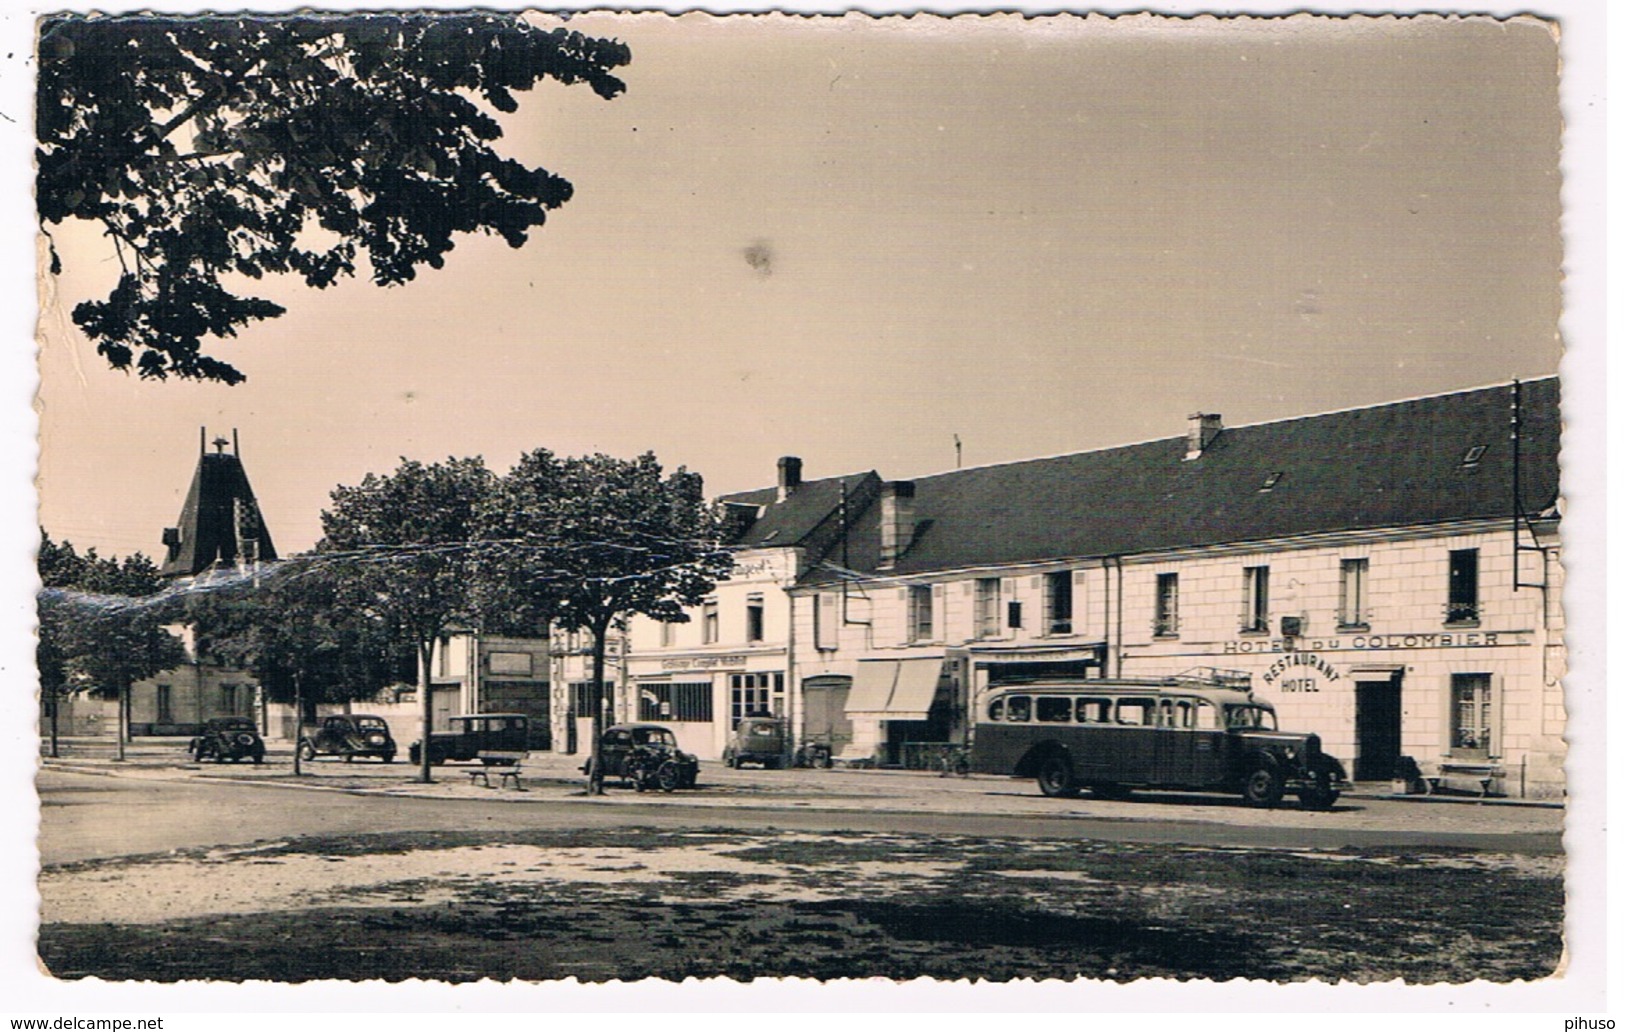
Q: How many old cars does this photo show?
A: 5